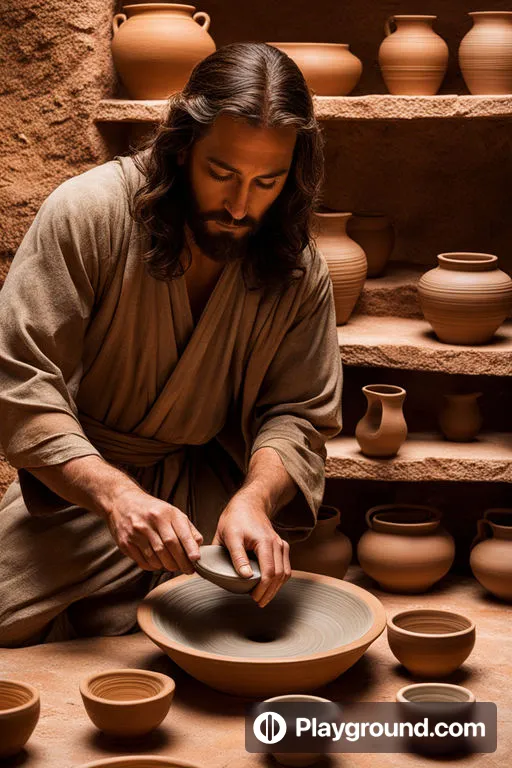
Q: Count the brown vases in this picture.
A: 12